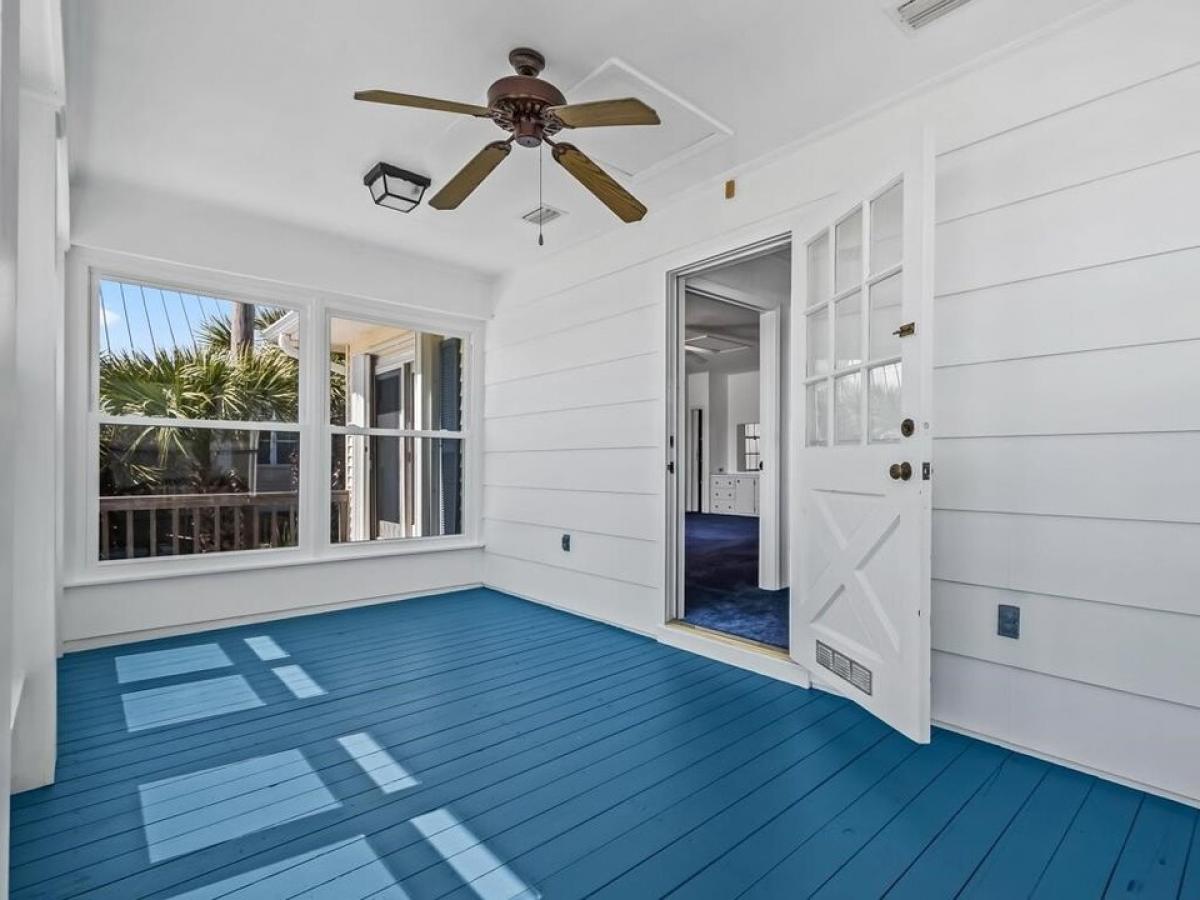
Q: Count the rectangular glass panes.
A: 13